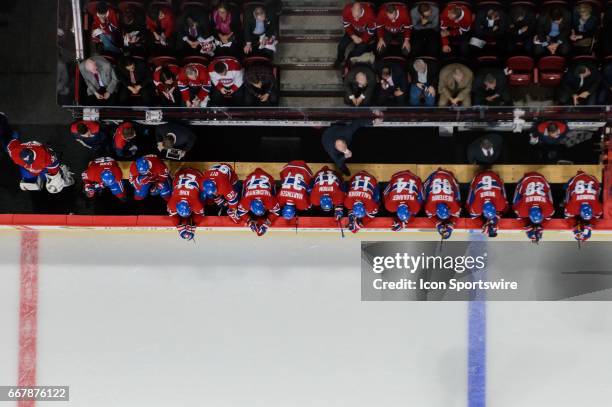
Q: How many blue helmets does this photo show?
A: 13